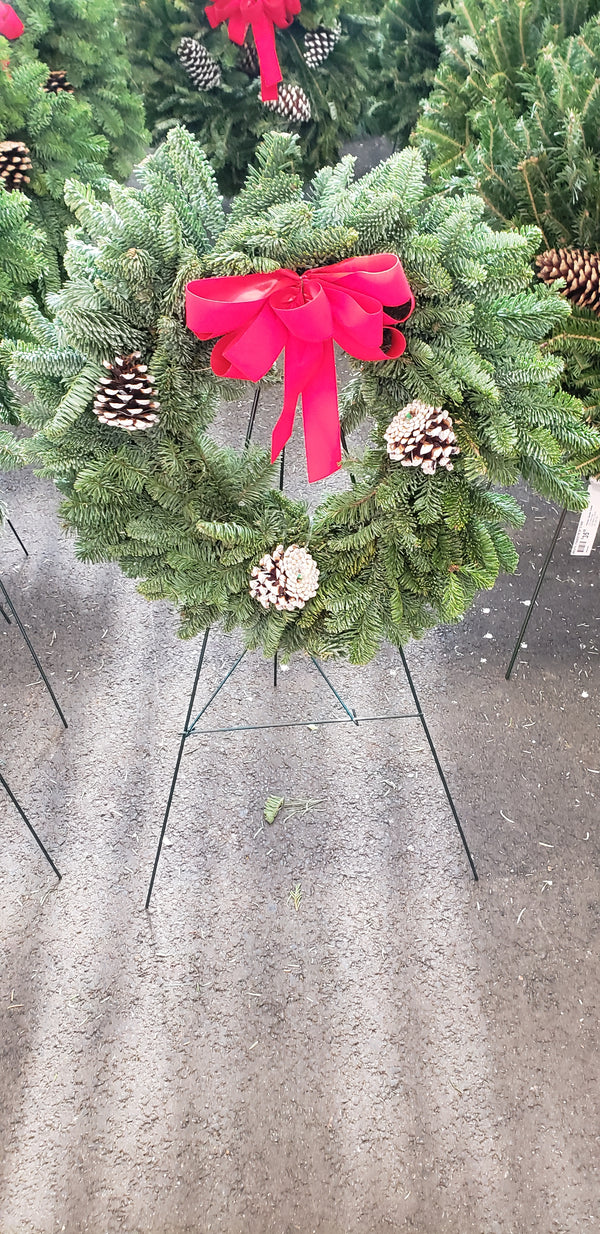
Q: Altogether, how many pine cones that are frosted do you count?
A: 6